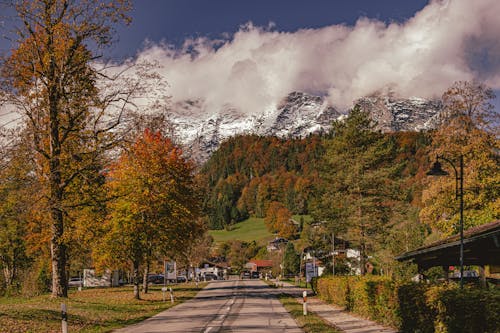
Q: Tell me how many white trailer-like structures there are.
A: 1